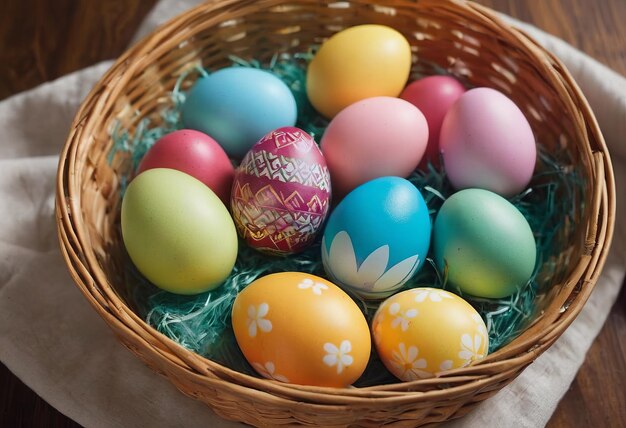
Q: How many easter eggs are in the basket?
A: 12